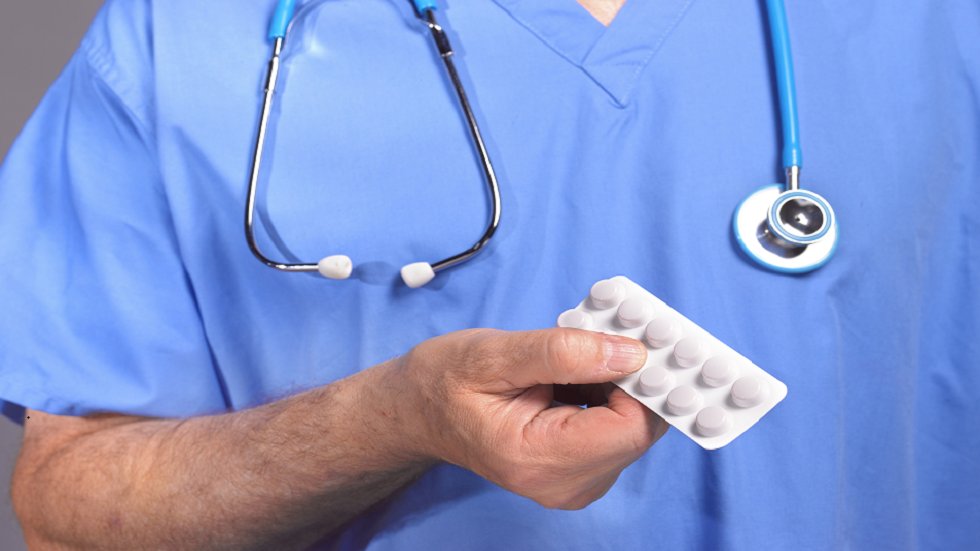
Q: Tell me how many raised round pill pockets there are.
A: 10